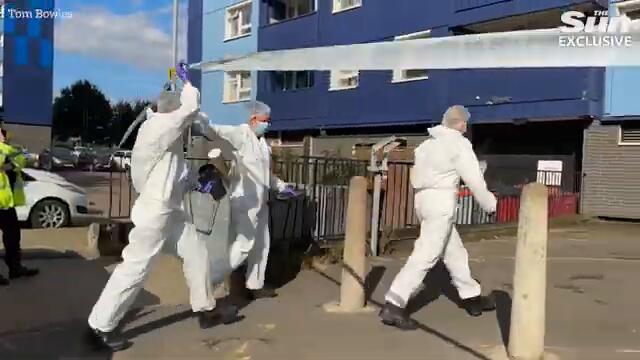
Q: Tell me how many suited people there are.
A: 3